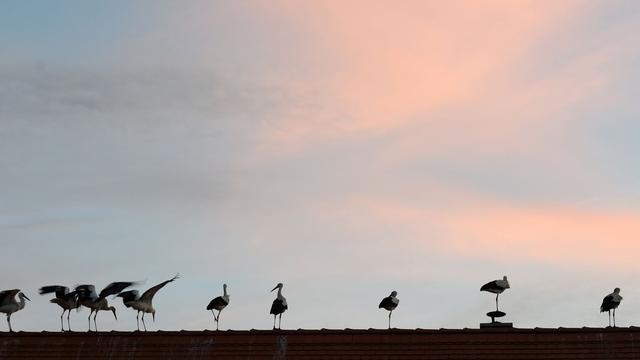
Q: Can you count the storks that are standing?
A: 9